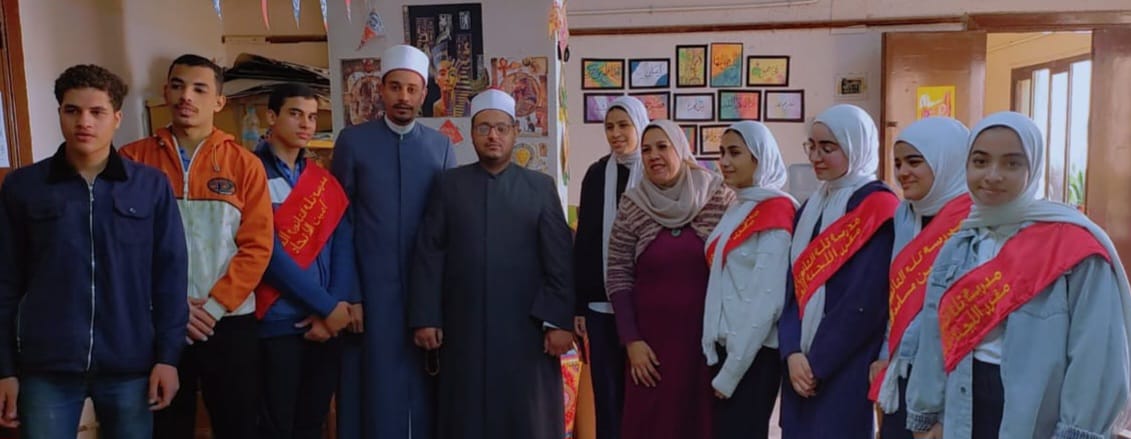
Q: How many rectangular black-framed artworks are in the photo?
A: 13